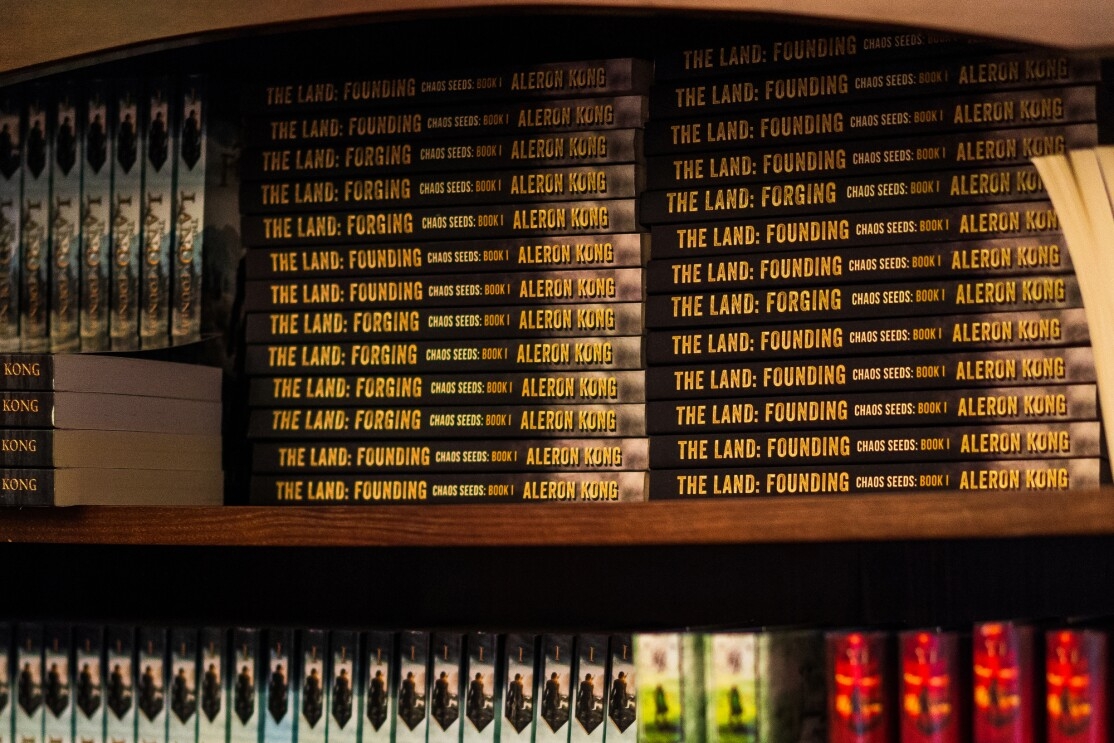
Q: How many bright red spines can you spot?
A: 4